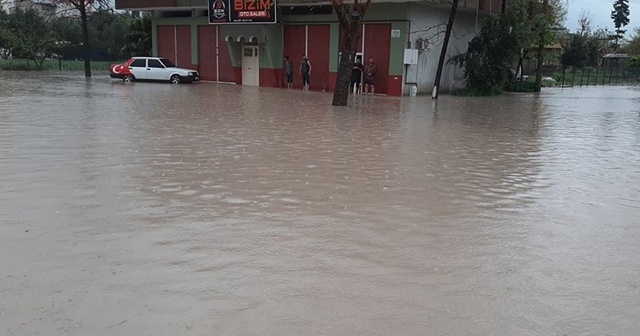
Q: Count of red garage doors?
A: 4